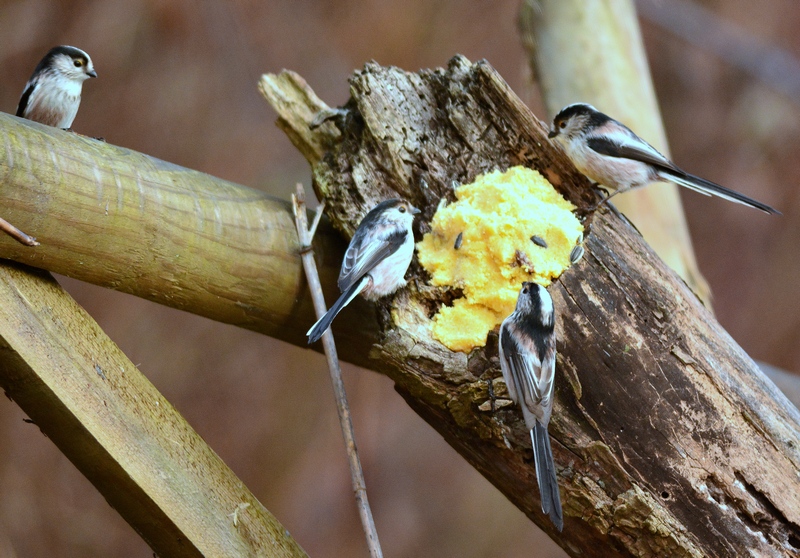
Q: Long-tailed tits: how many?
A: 4